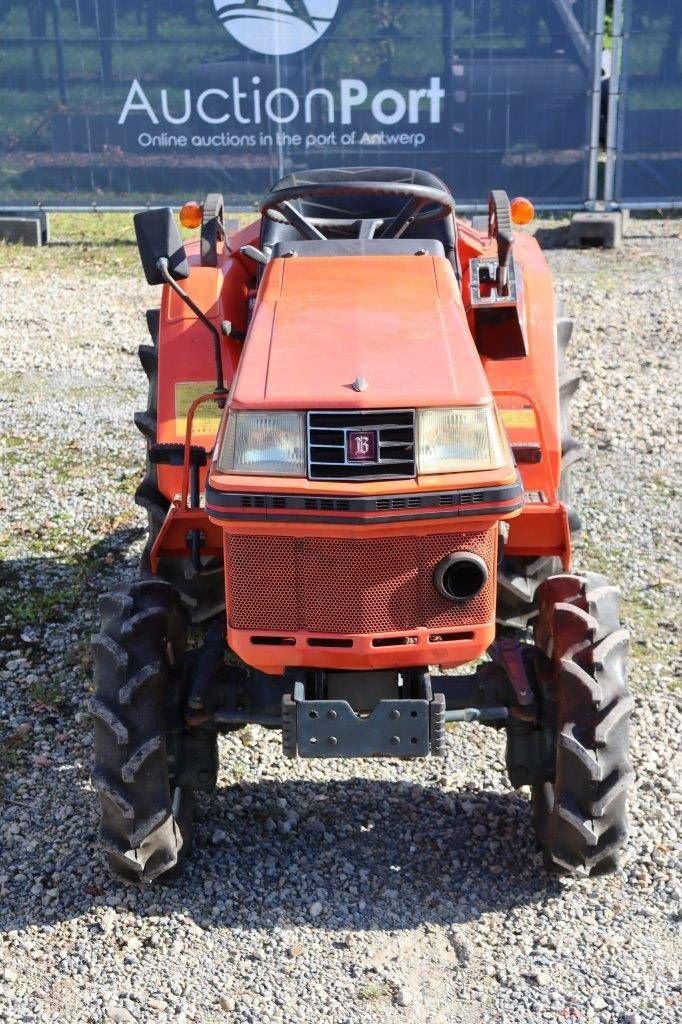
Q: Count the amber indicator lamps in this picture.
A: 2